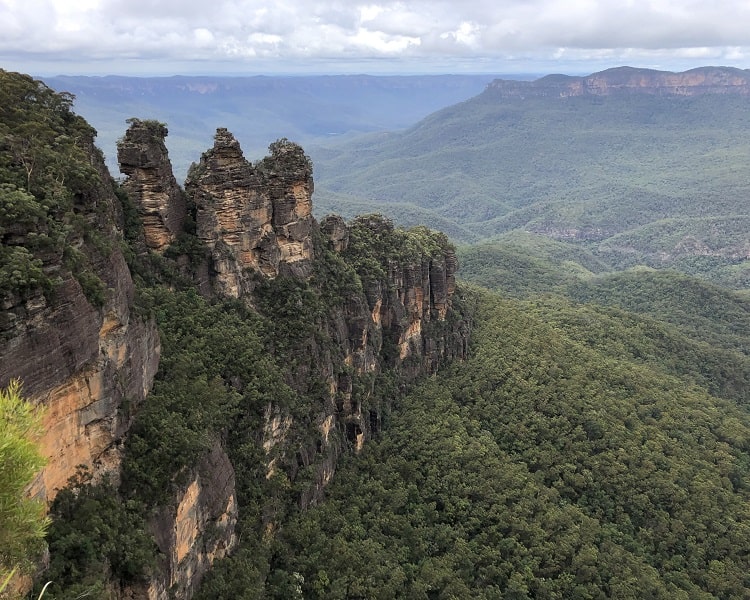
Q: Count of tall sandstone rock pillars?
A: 3